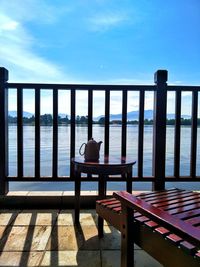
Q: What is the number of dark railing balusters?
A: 10